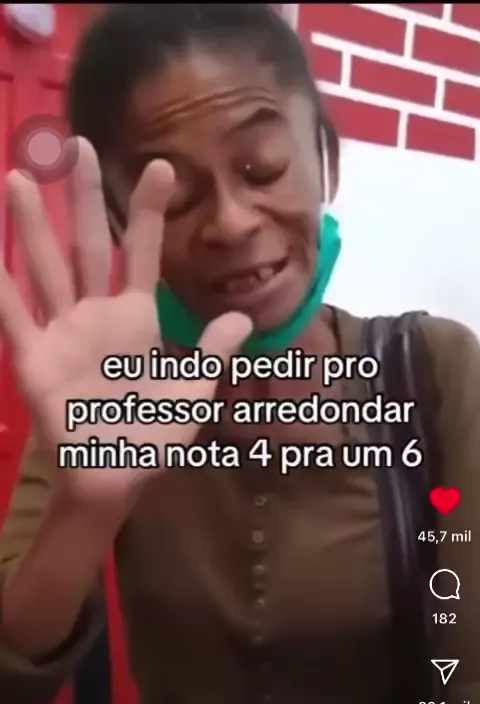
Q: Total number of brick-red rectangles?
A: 9